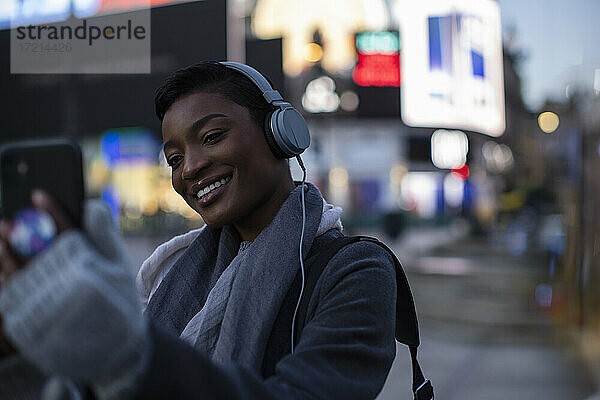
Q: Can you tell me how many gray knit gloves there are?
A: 1